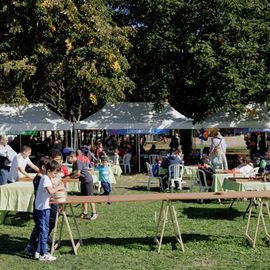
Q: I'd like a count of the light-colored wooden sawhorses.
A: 3